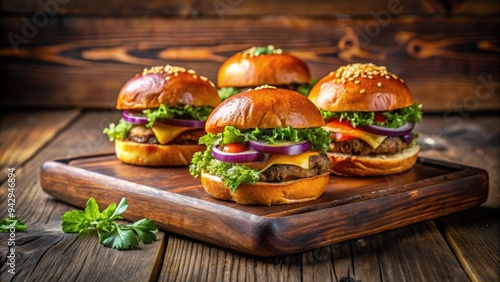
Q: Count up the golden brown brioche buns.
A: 4